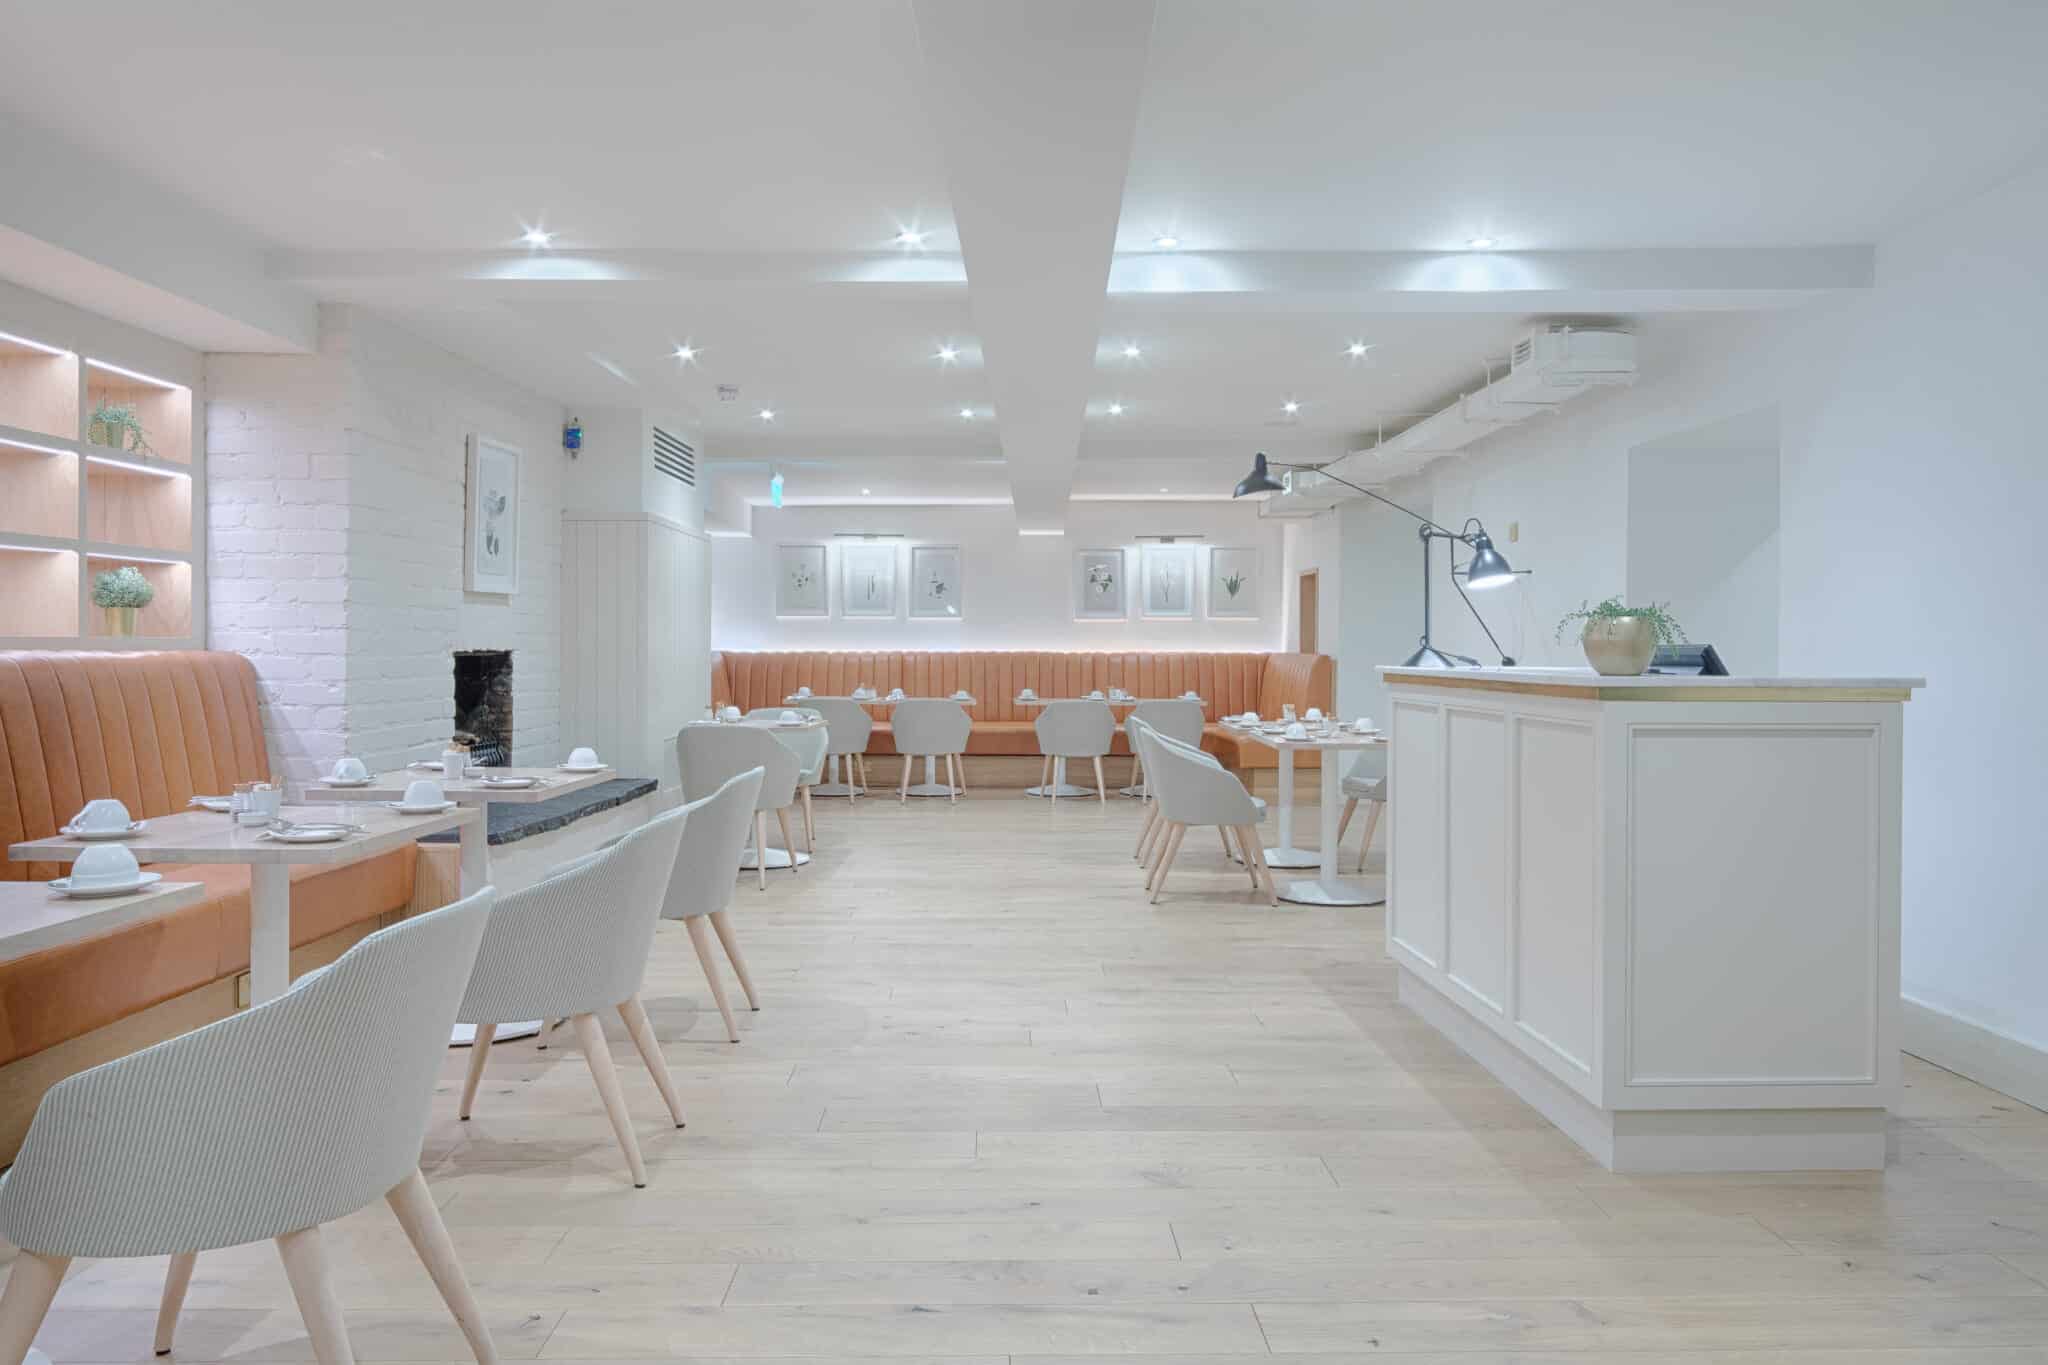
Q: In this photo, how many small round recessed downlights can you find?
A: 14